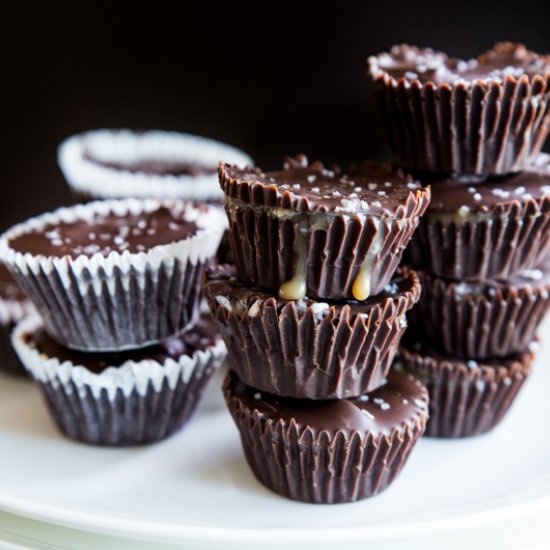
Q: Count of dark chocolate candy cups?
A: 11